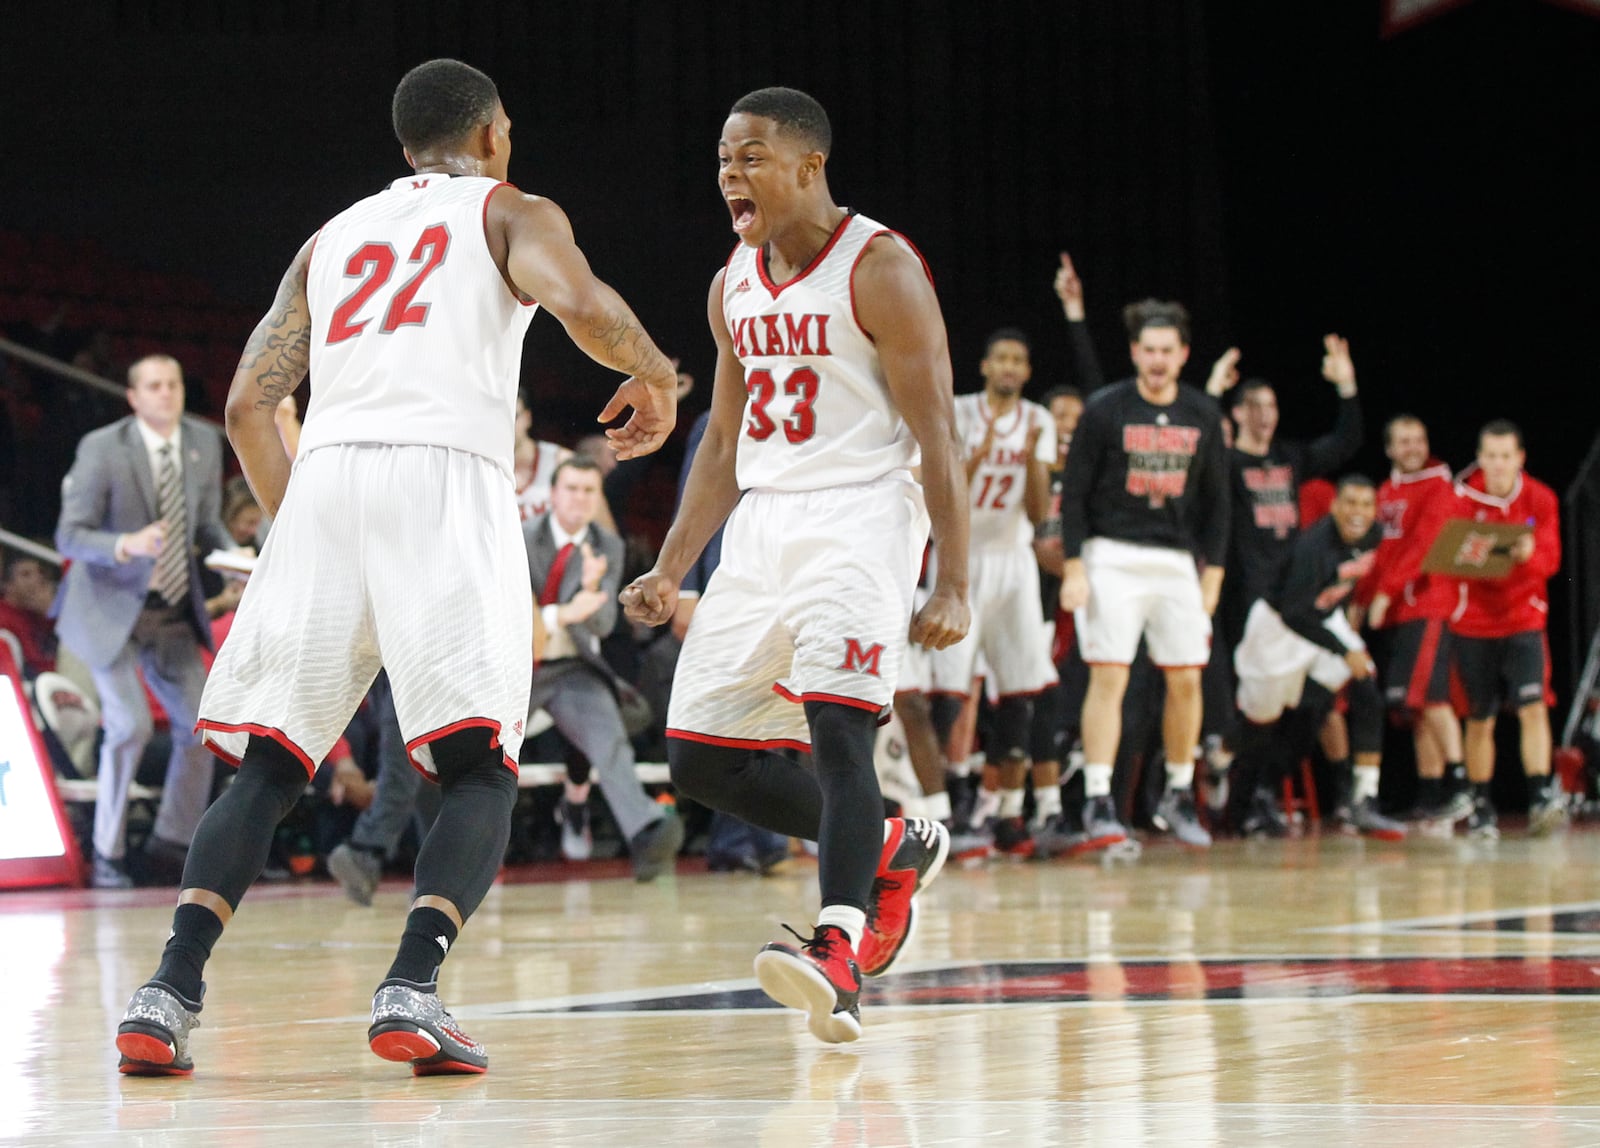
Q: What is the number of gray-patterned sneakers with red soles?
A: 2